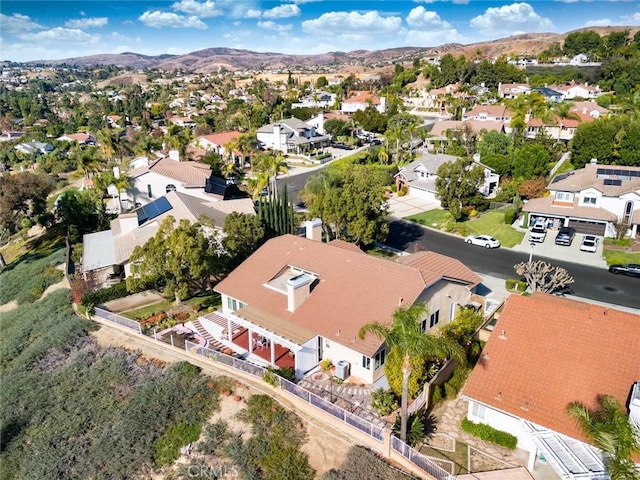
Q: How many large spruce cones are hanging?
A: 0